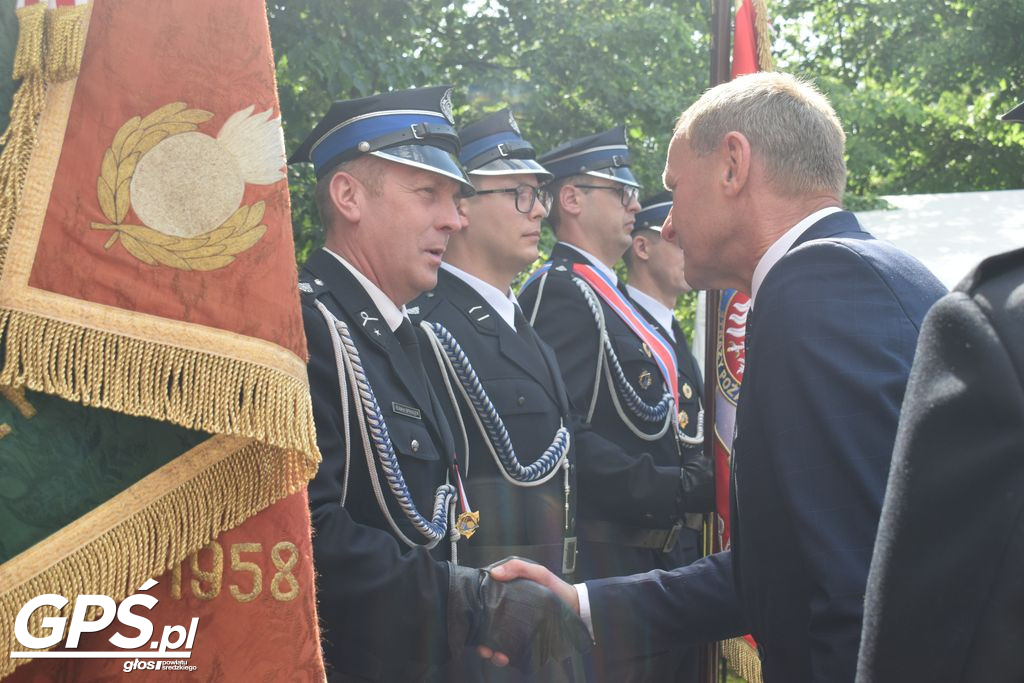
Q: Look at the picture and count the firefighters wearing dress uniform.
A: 4